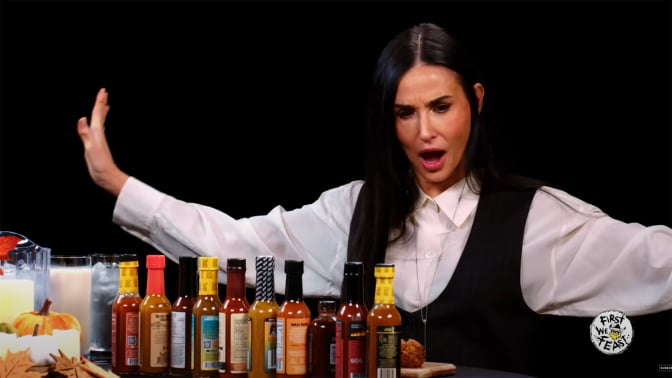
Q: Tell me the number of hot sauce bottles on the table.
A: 10